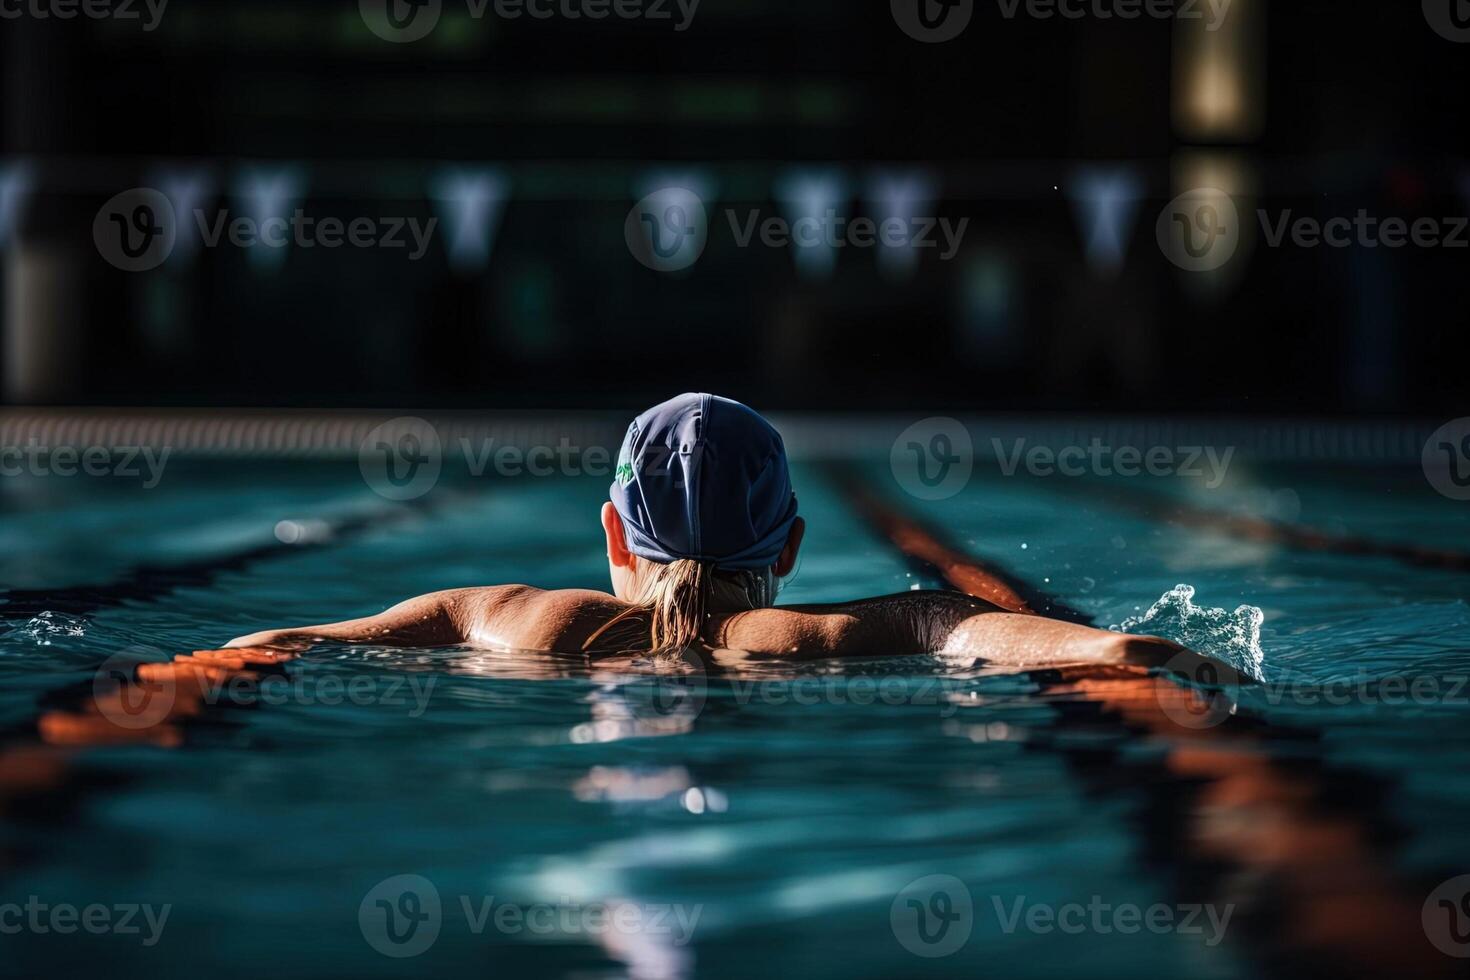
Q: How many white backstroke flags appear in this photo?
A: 8